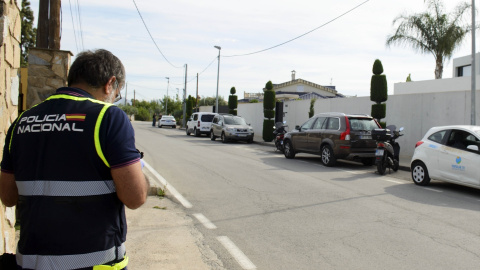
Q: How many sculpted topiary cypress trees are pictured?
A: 3